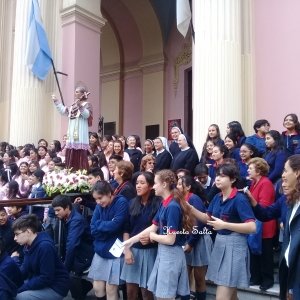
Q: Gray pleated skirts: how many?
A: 5